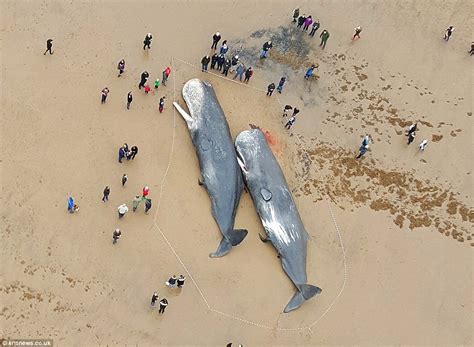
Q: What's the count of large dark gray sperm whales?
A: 2